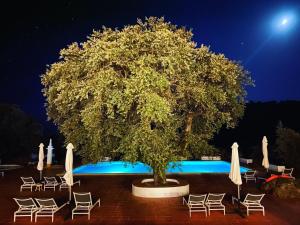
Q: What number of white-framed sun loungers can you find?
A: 11